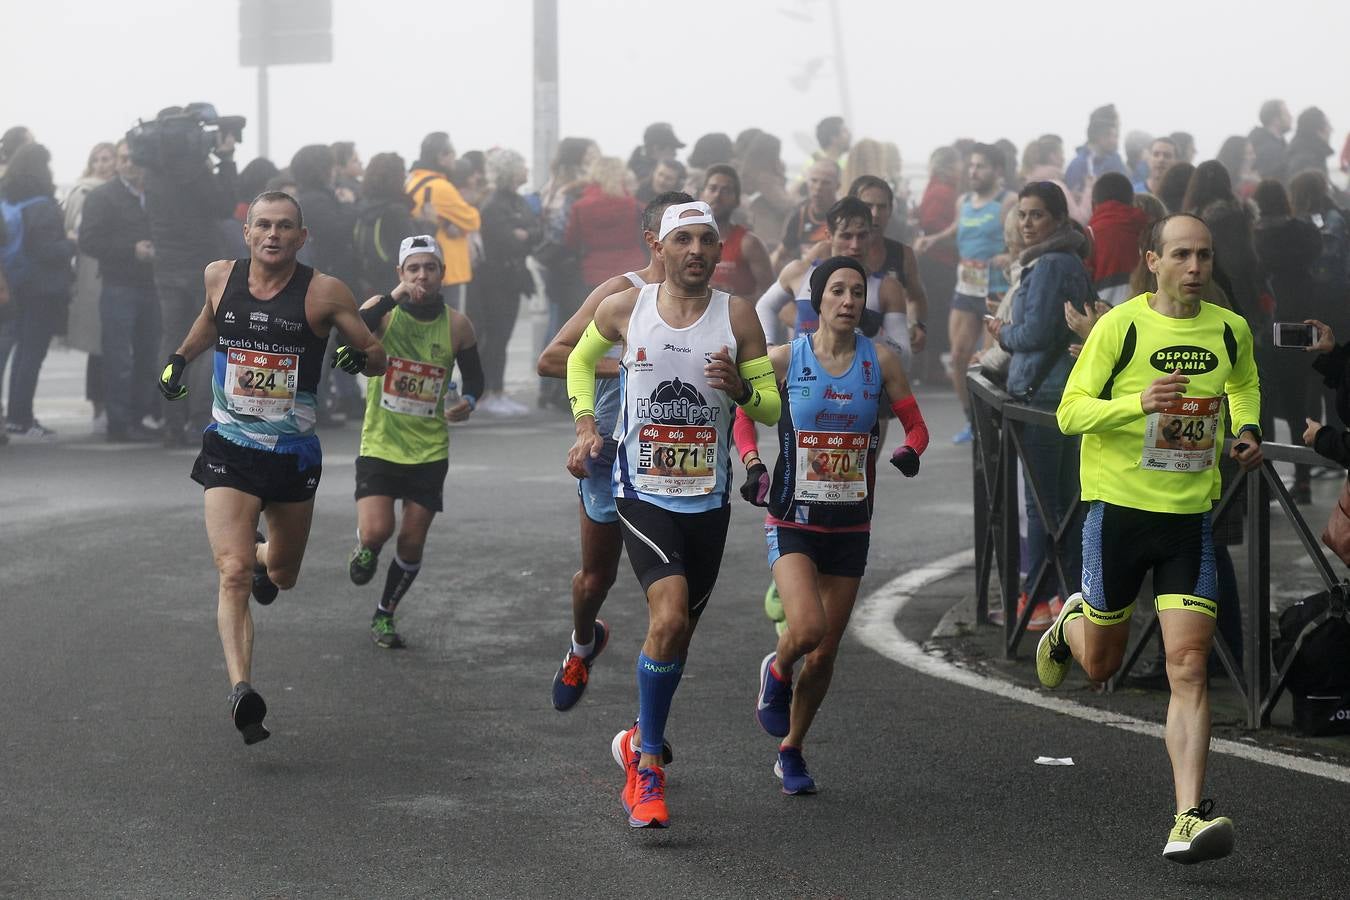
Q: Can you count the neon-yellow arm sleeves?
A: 2